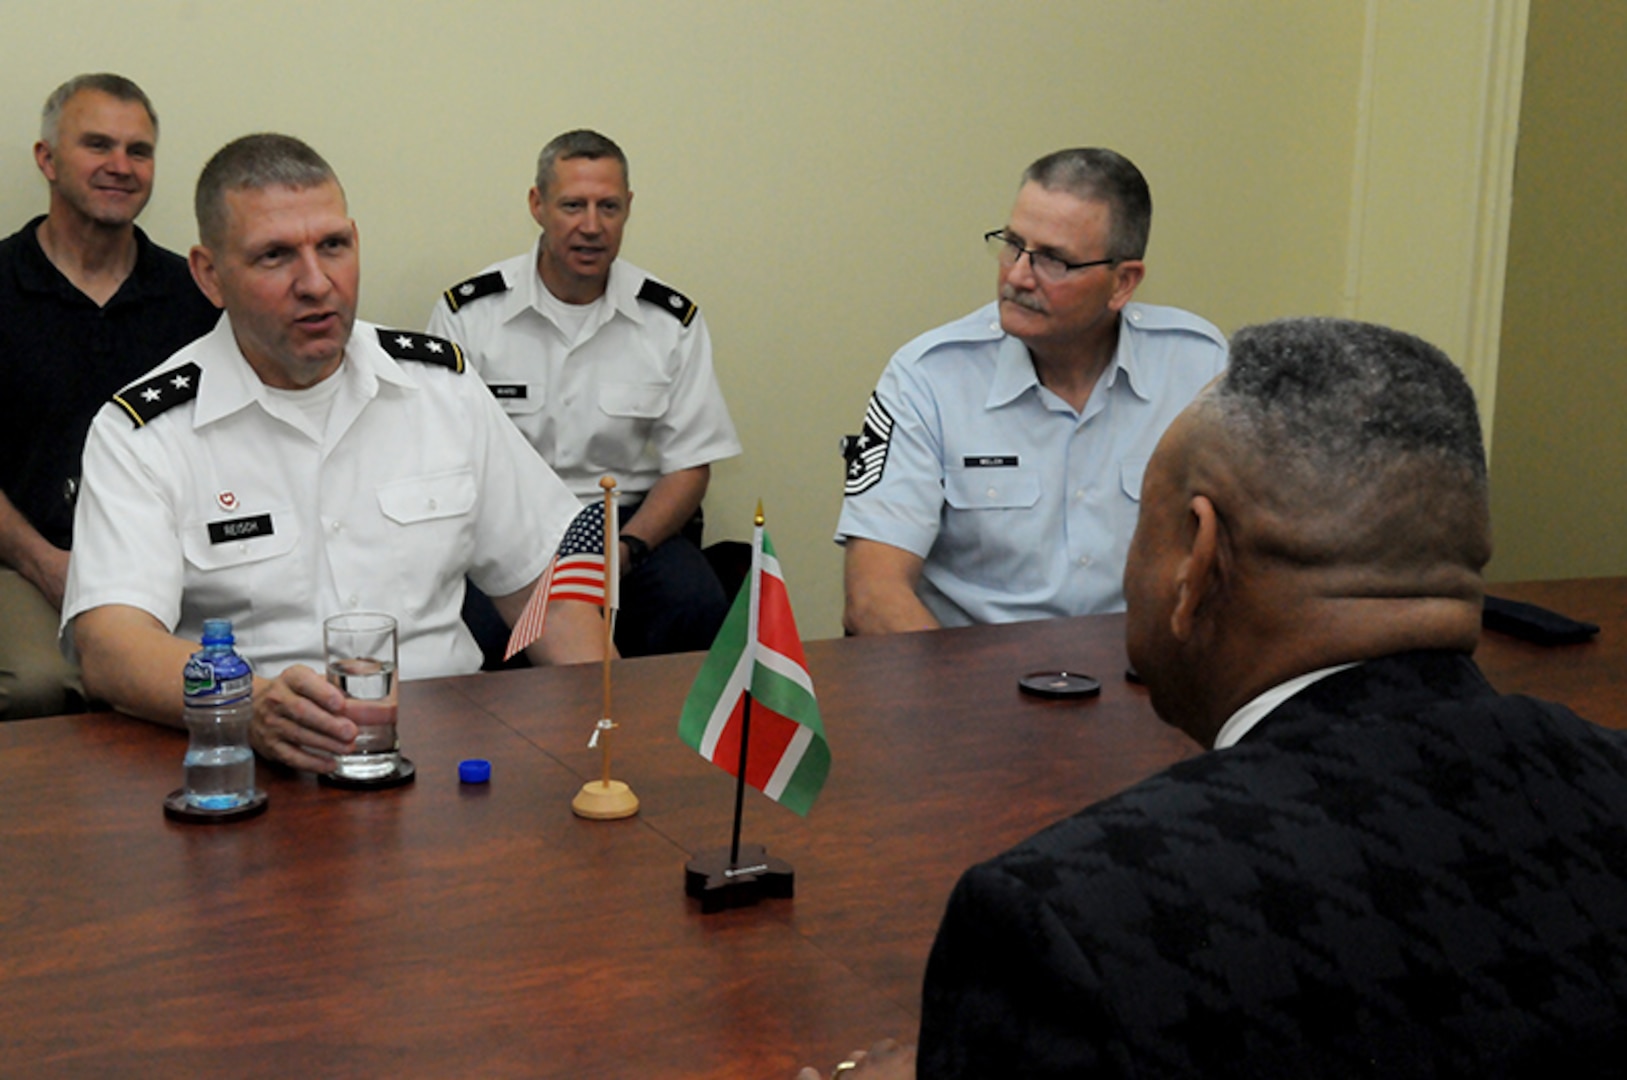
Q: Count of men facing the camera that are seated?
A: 4